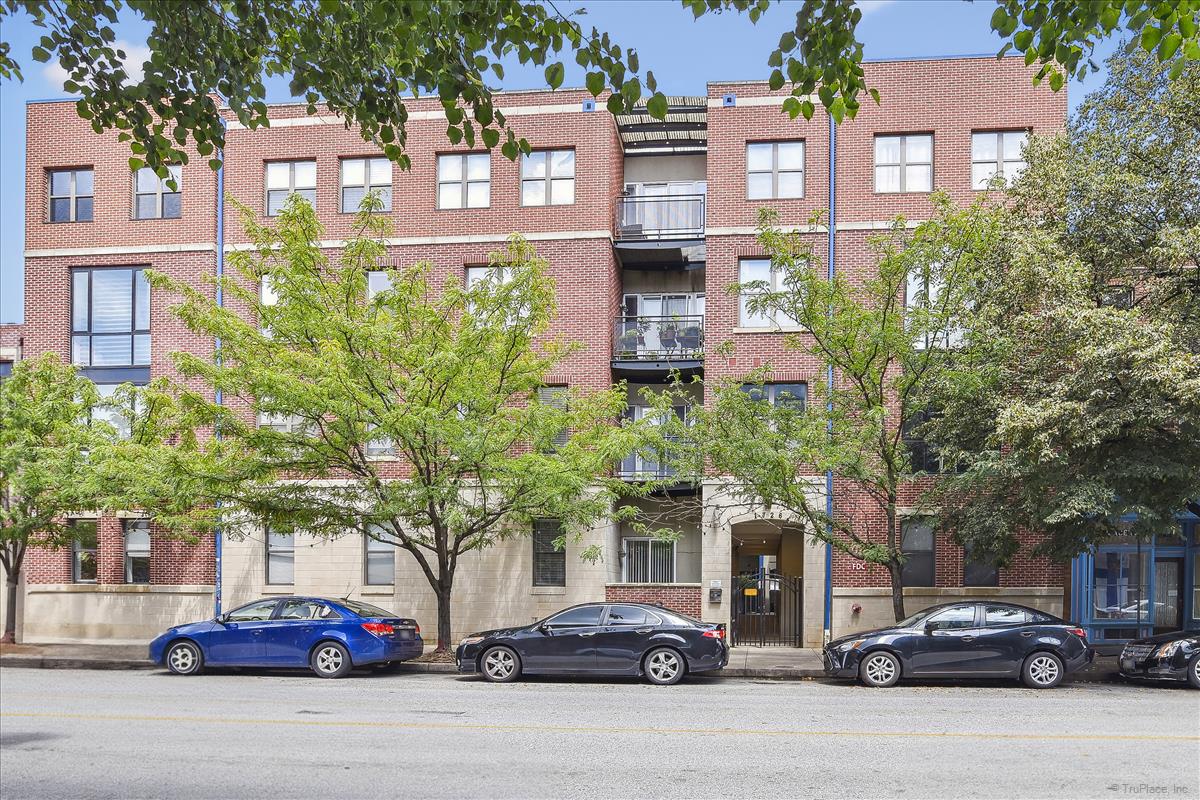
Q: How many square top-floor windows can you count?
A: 9